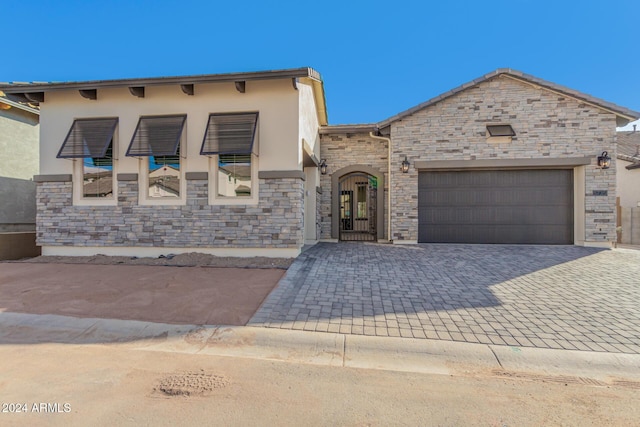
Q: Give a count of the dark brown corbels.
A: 6